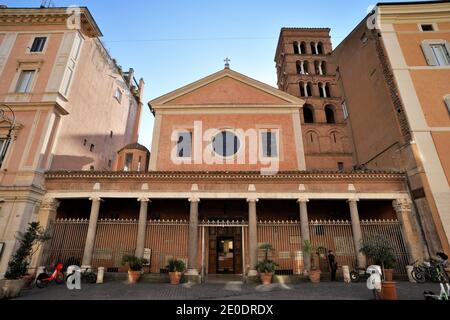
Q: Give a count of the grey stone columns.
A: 6